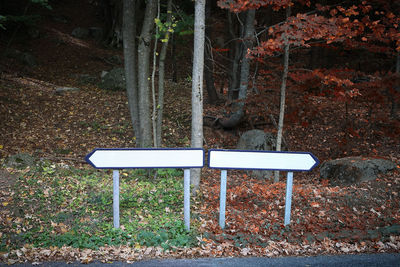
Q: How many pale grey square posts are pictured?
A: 4